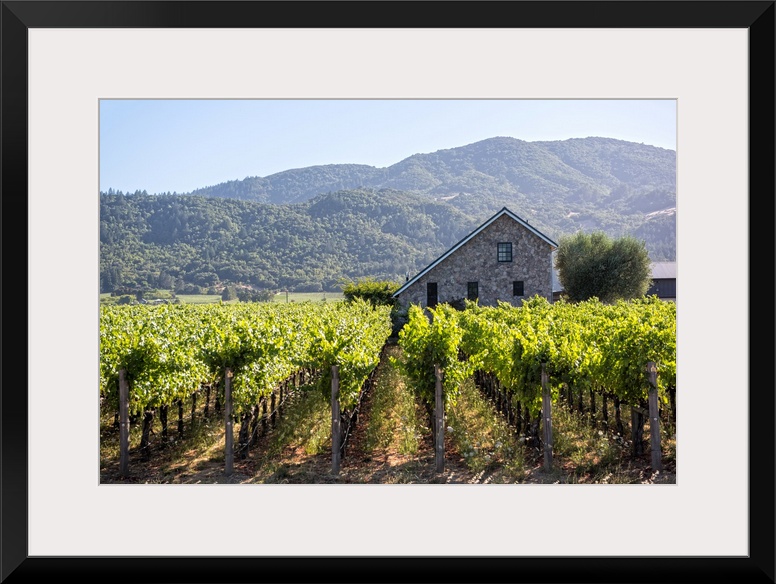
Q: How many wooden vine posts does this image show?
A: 6